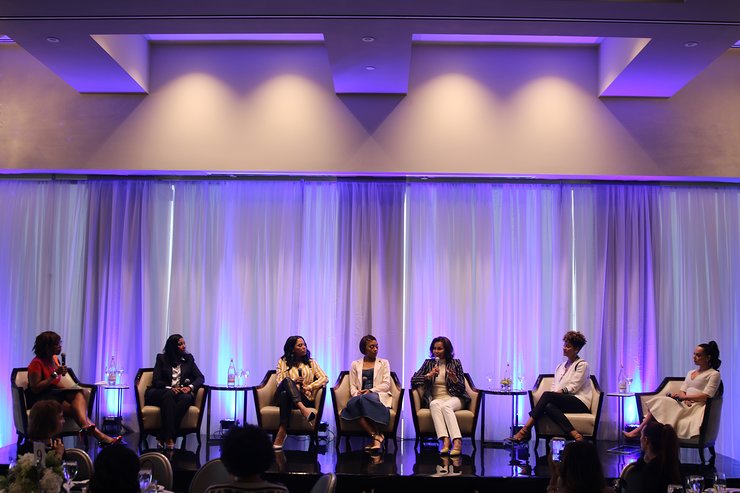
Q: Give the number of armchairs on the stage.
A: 7